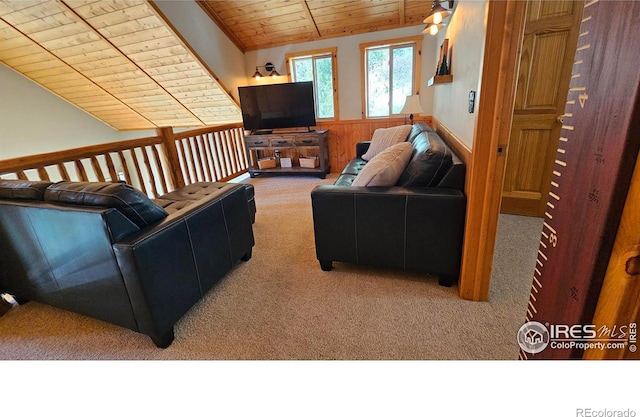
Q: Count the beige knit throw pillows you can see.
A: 2